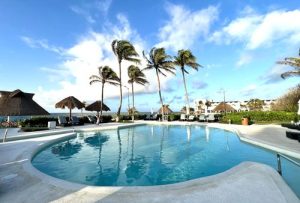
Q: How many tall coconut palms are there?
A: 5